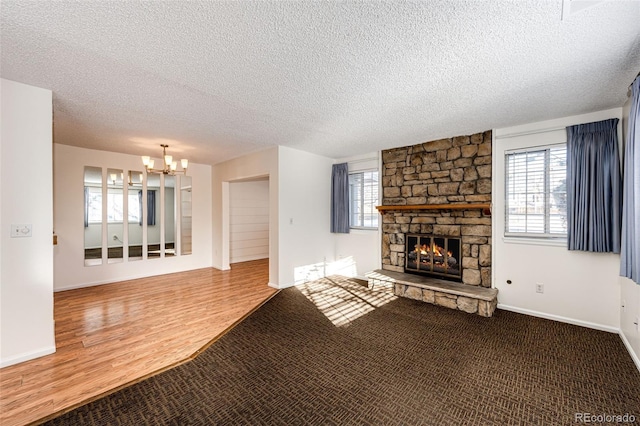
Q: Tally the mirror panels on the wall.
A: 6